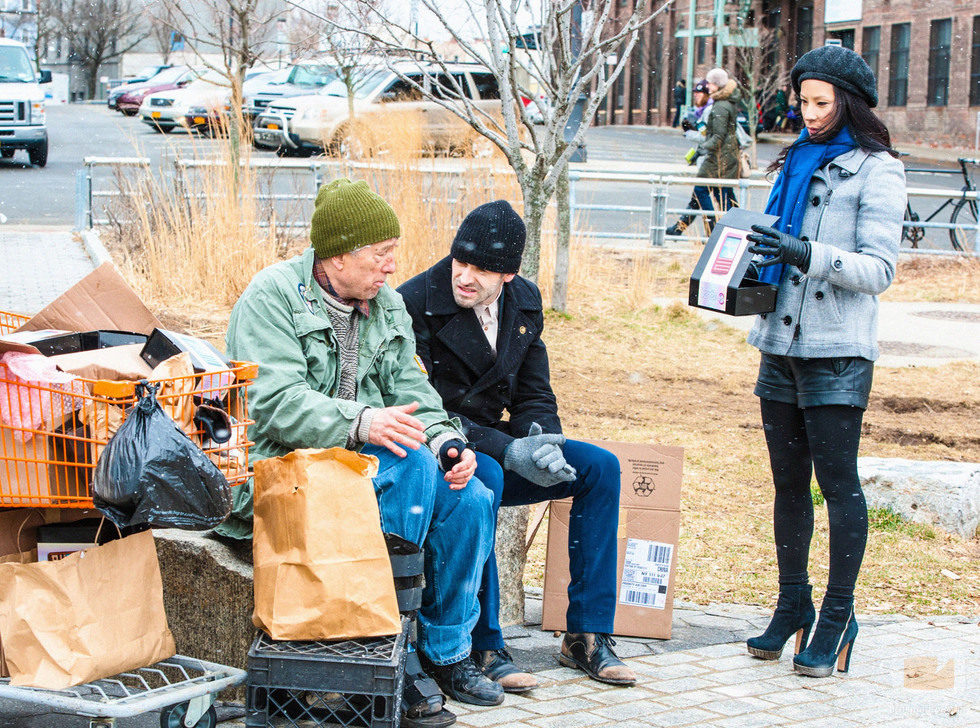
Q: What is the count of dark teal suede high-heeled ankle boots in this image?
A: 2